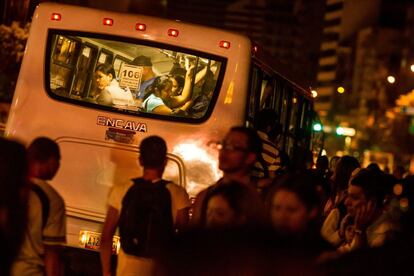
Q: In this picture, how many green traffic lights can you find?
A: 2